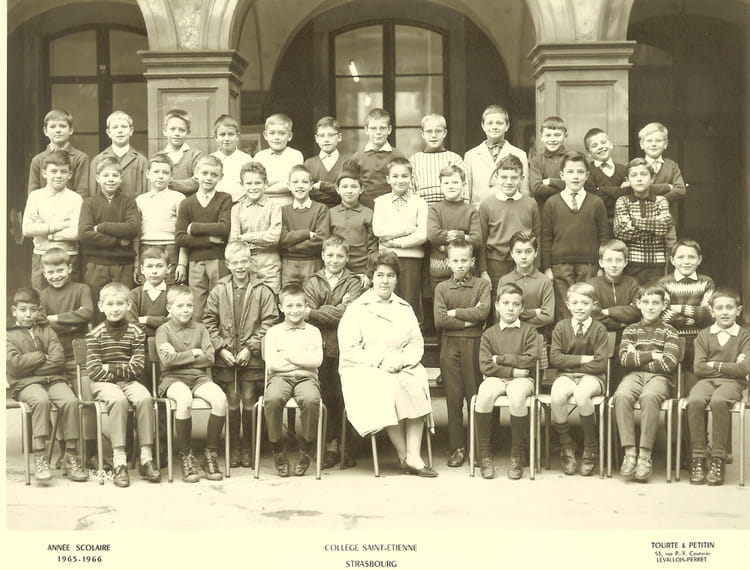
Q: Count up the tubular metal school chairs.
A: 9